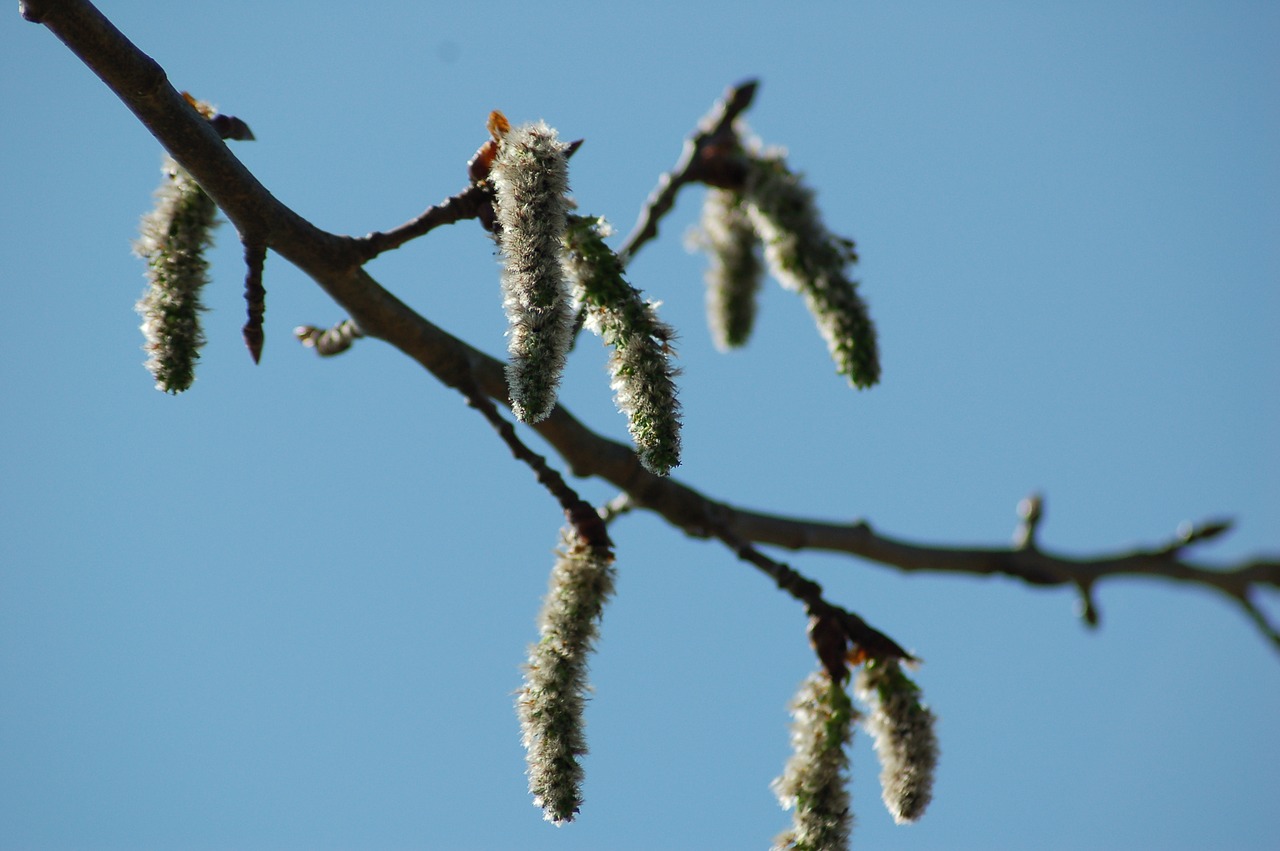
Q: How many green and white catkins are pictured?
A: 8